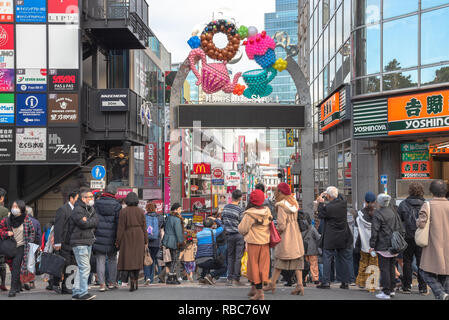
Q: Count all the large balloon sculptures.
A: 4